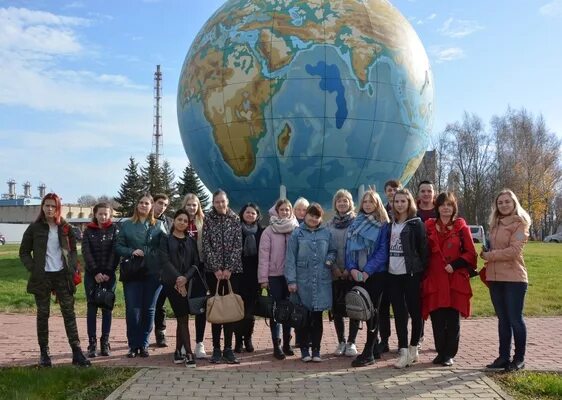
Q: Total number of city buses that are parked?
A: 0